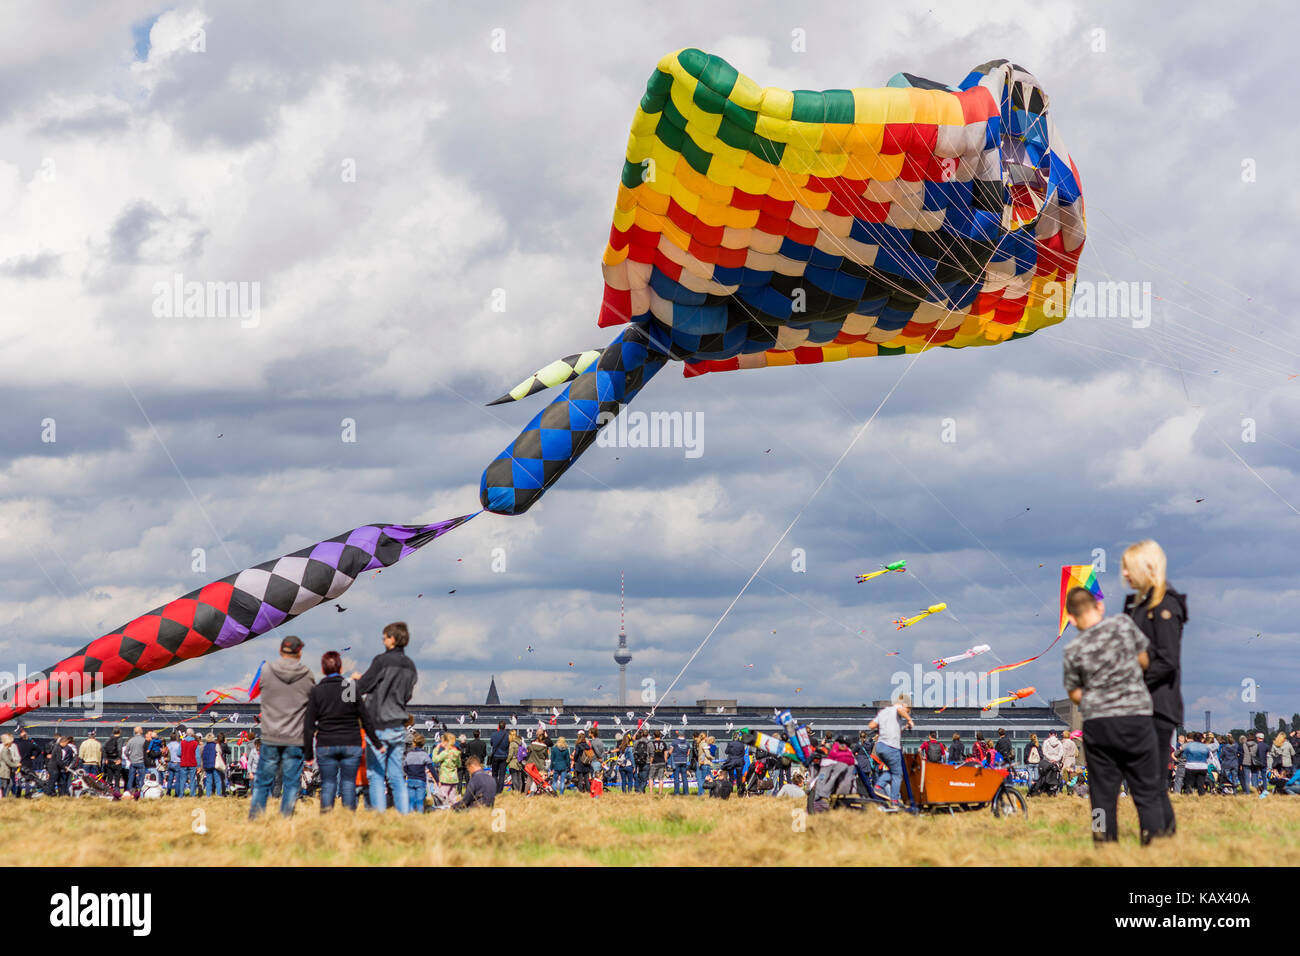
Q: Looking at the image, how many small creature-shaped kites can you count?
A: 4